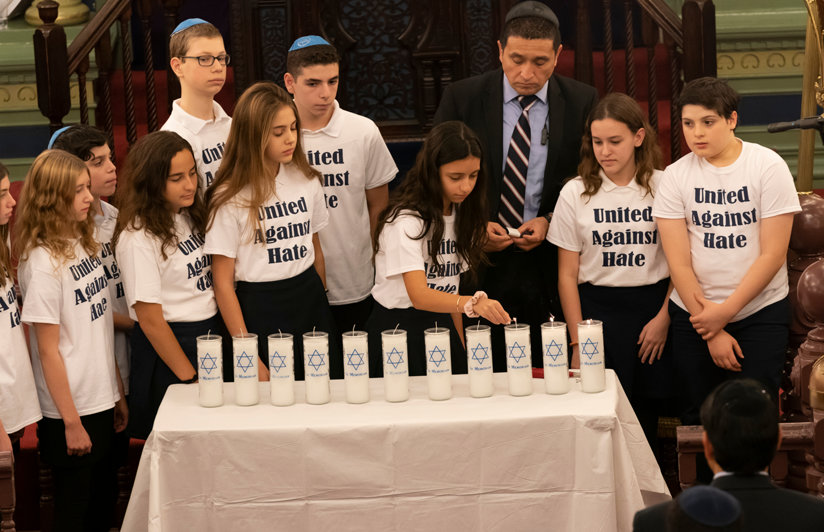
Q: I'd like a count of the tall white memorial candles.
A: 11